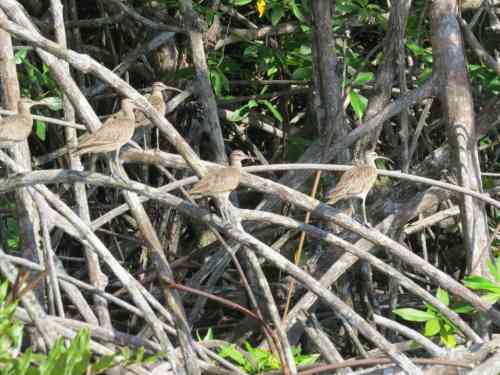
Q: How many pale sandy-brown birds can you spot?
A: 5